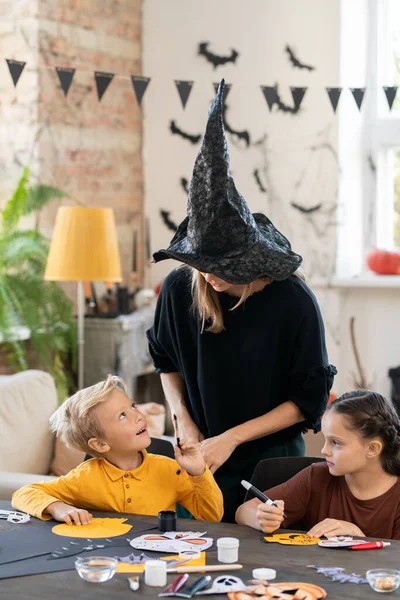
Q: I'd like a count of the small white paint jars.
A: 2